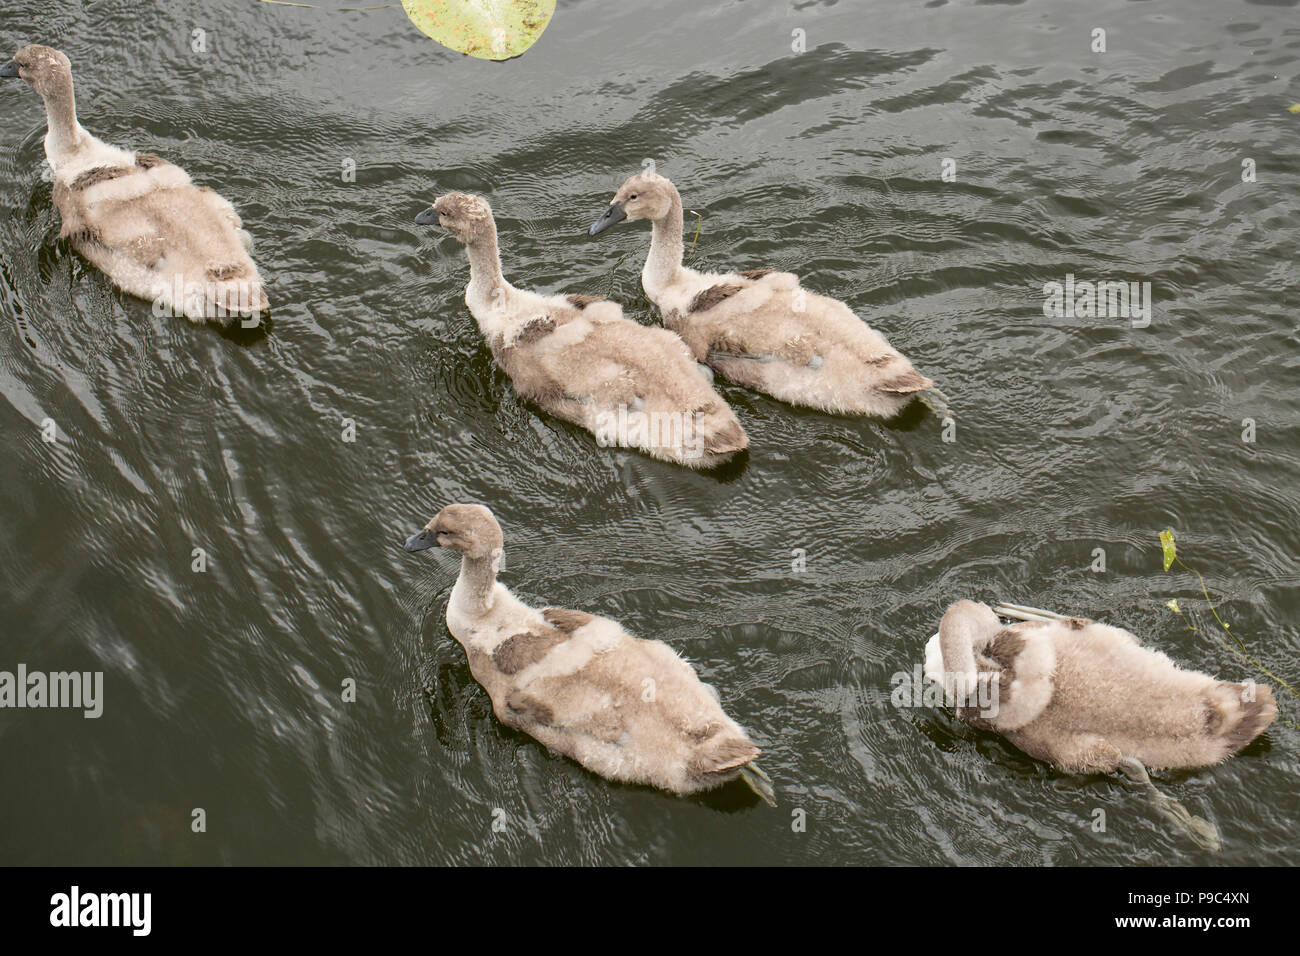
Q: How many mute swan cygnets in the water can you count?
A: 5